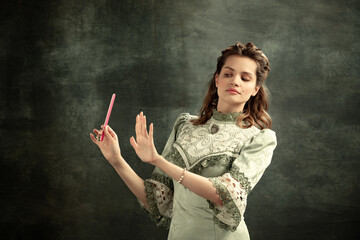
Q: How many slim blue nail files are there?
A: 0